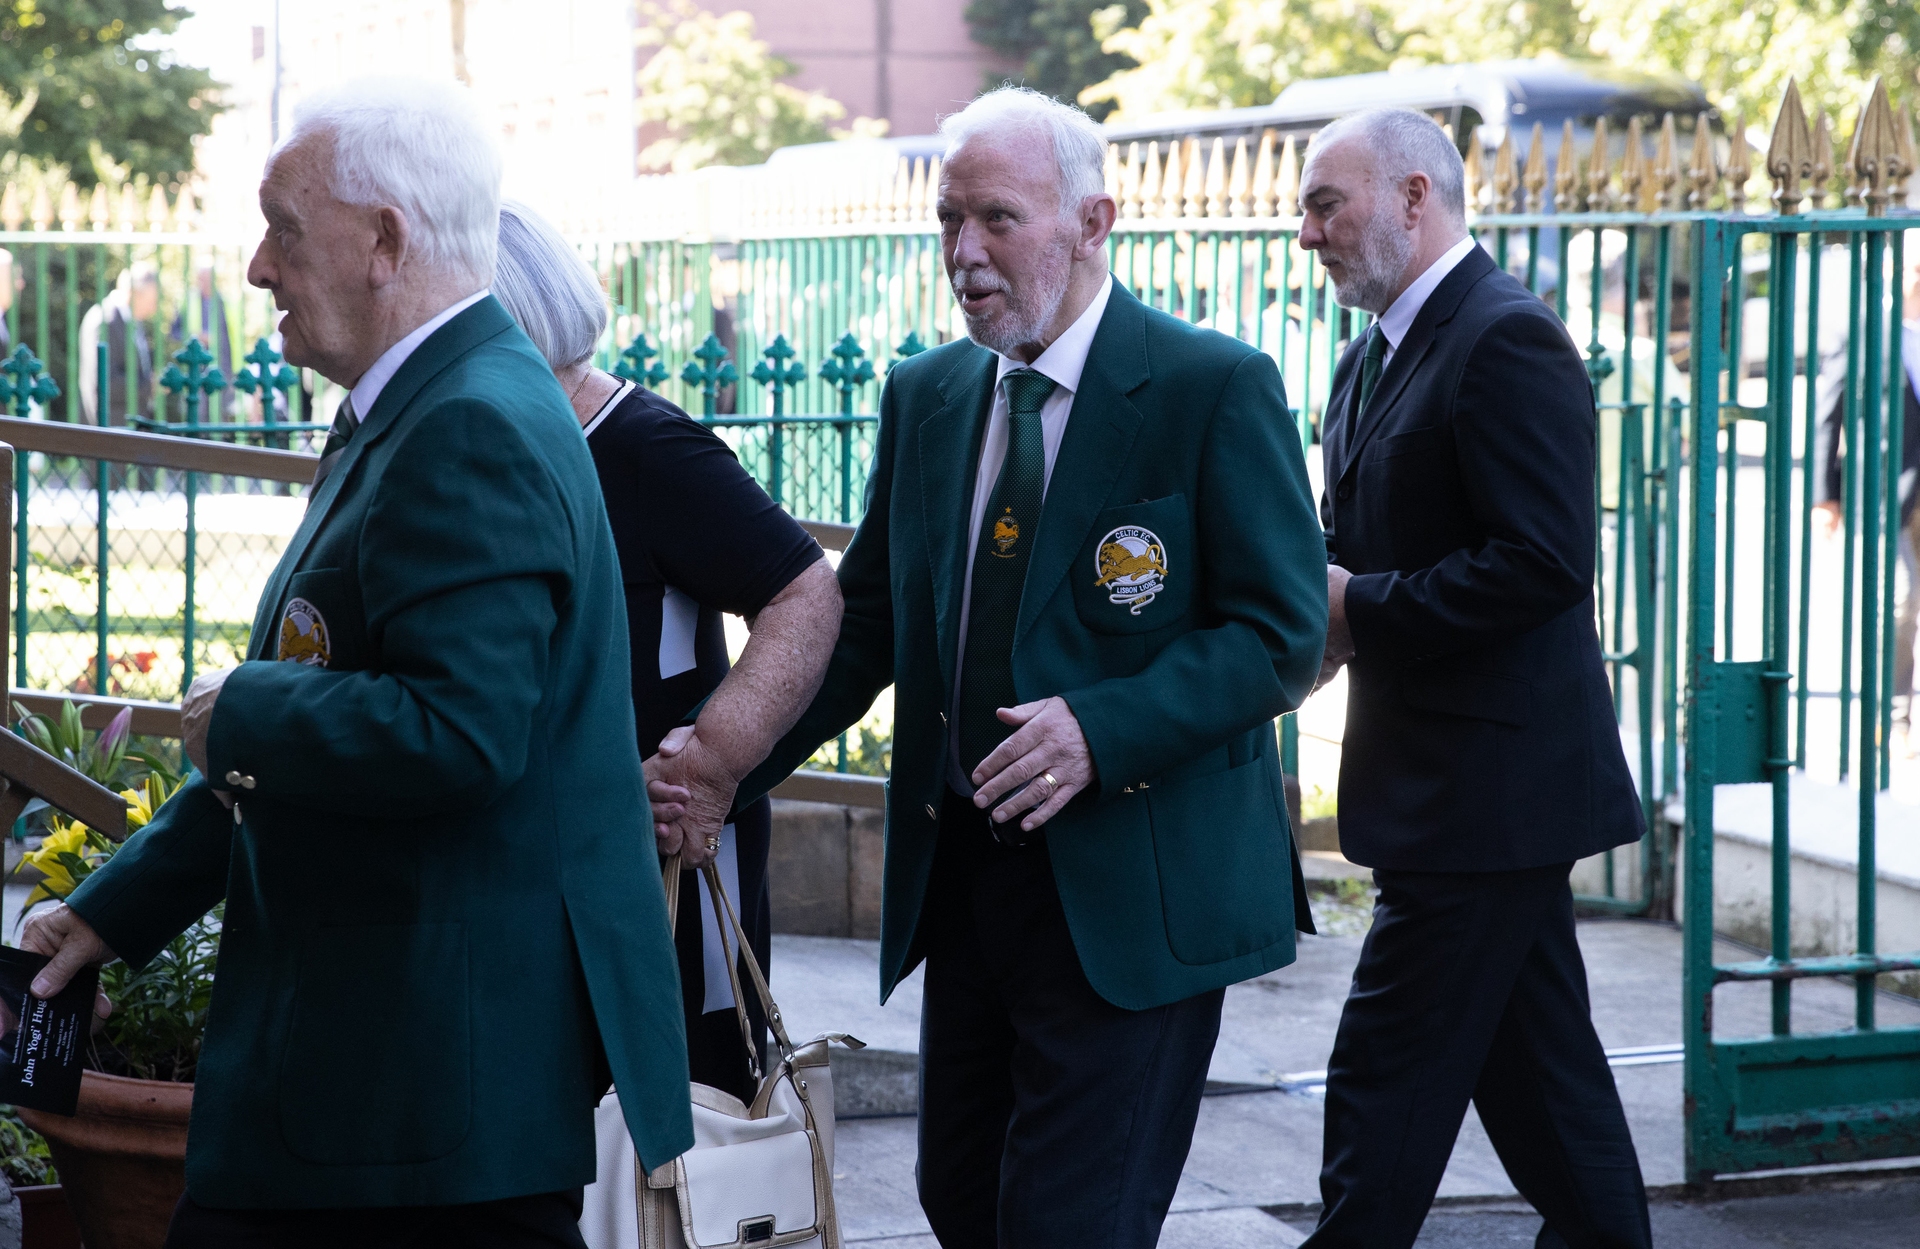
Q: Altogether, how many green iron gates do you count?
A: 1